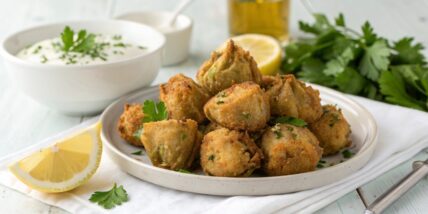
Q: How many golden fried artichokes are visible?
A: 9